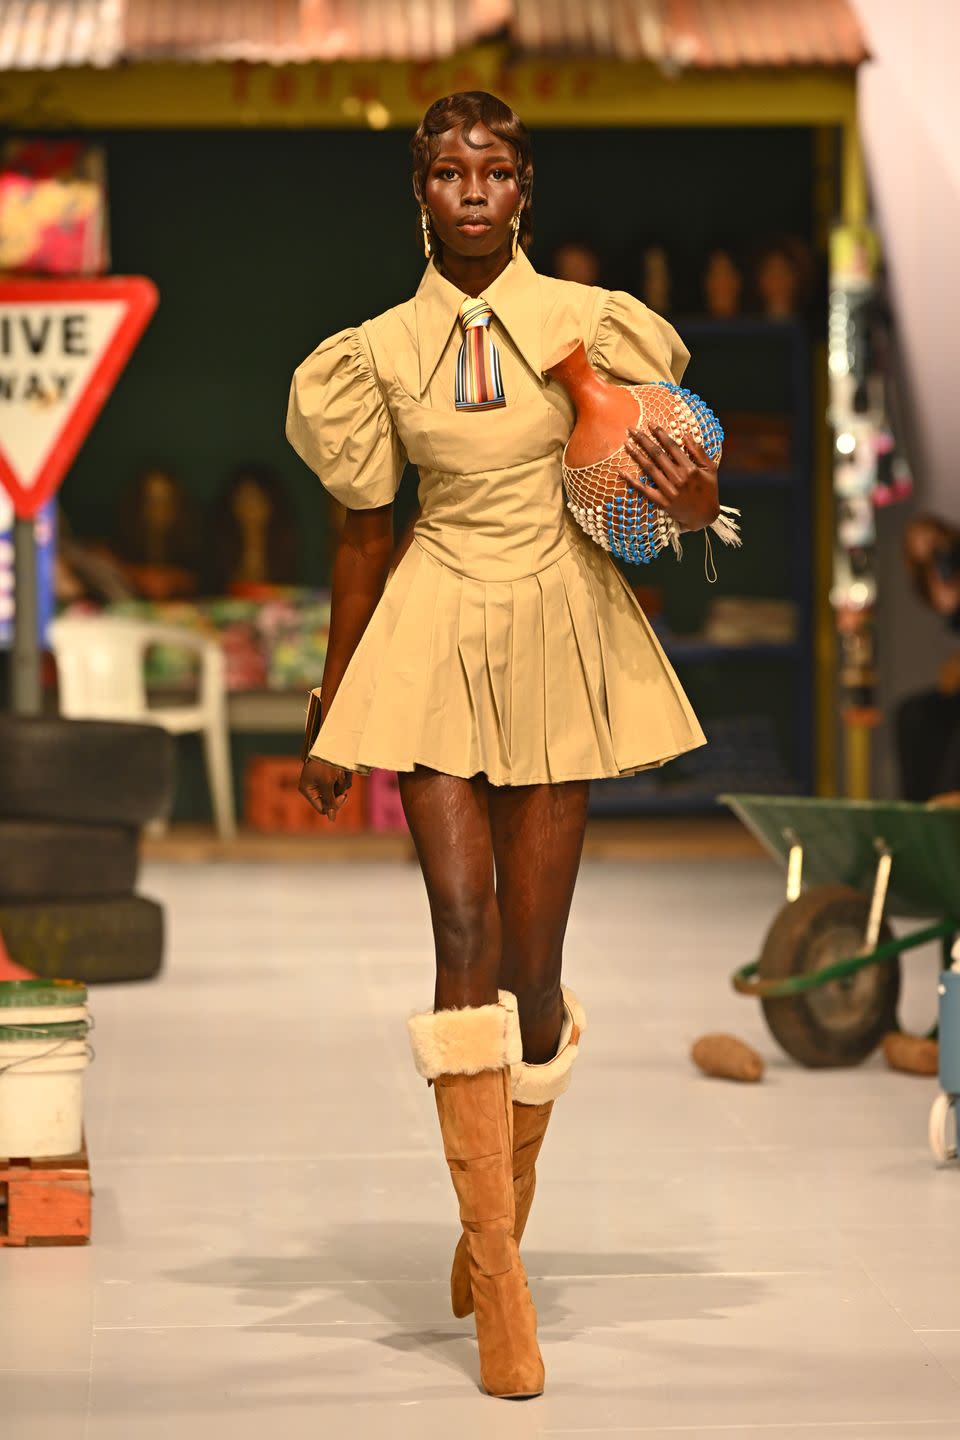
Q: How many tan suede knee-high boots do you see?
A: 2